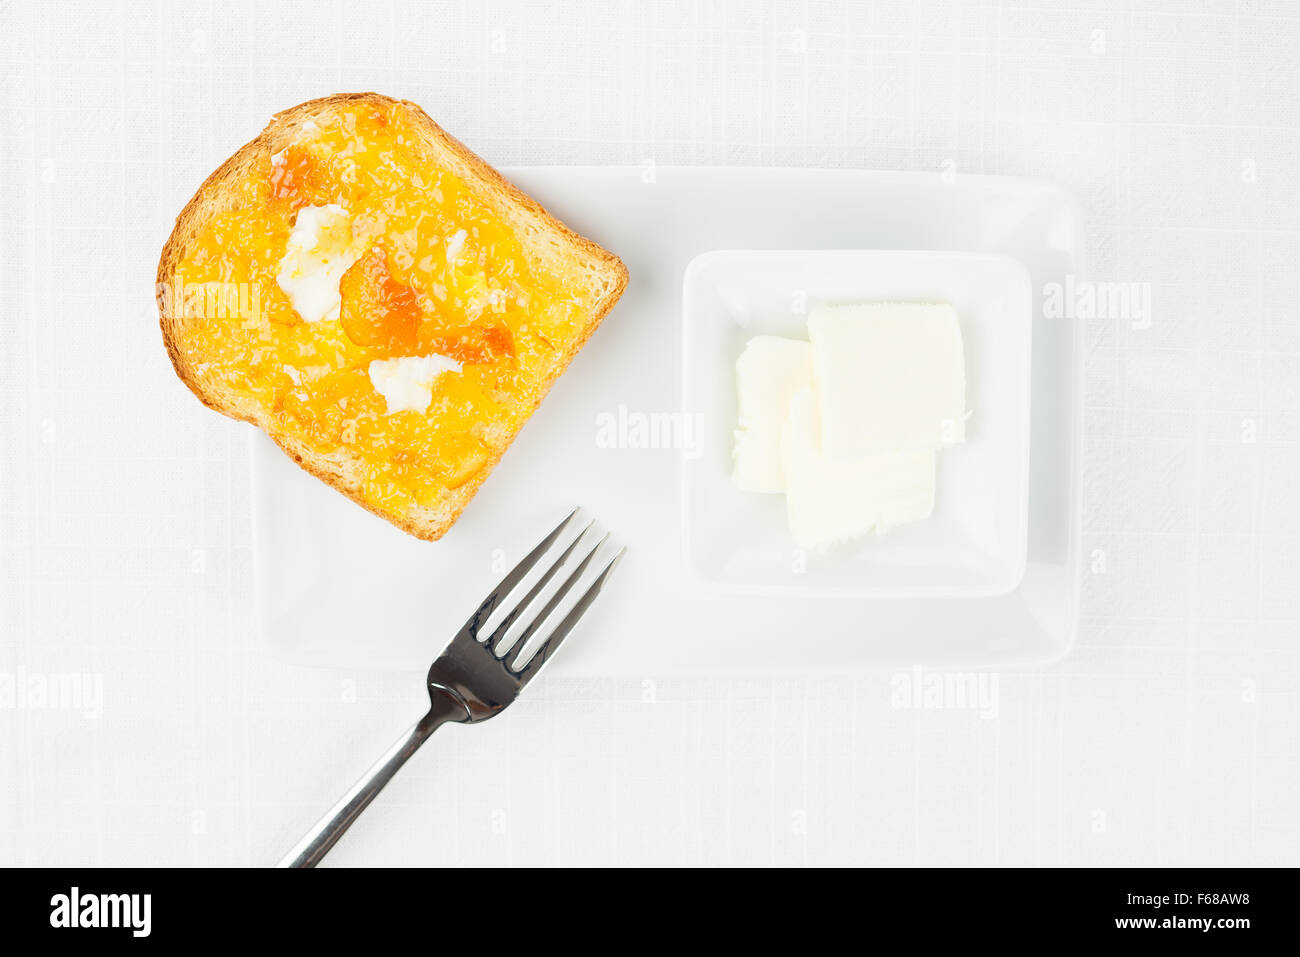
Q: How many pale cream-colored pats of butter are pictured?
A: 3